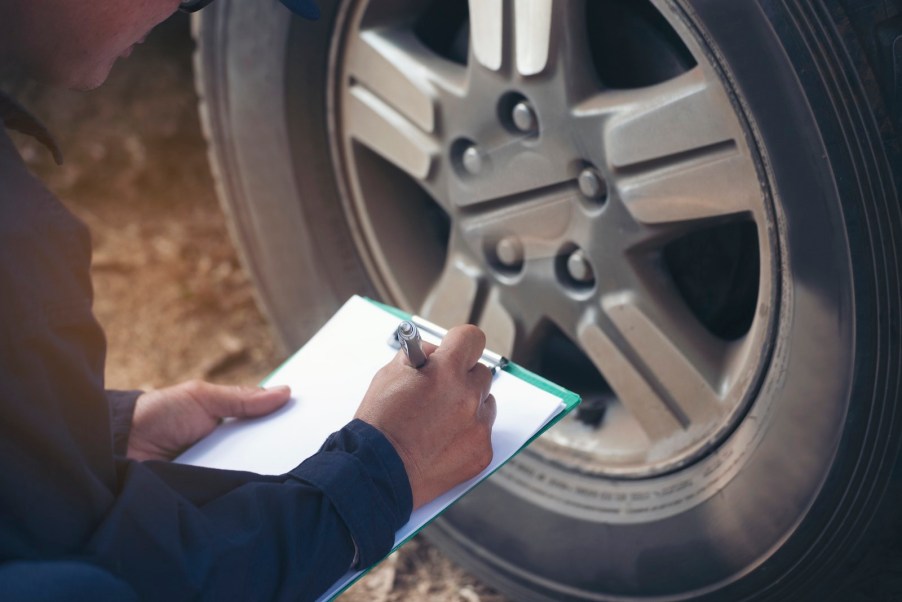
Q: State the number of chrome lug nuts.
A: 5